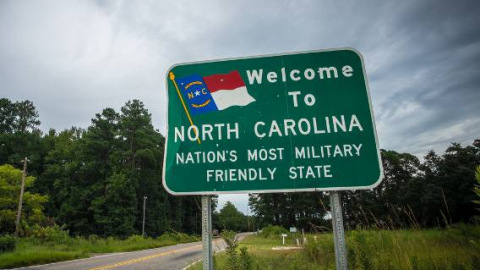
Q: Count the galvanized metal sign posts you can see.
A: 2